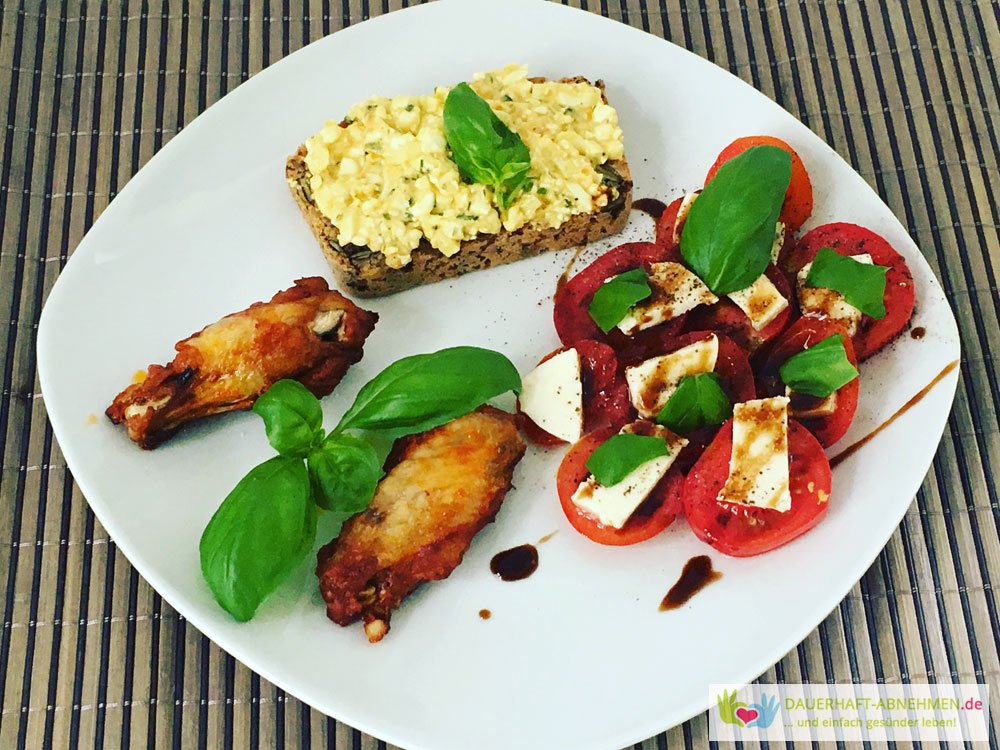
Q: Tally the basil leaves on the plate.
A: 11